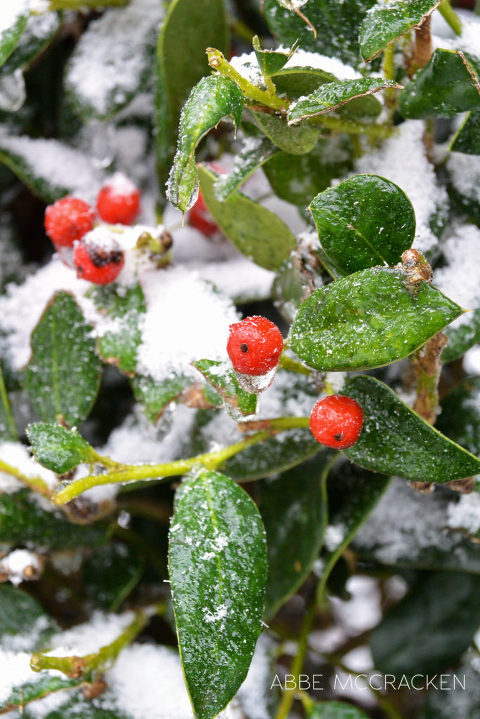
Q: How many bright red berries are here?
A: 6